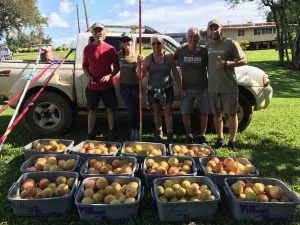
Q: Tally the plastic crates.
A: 12